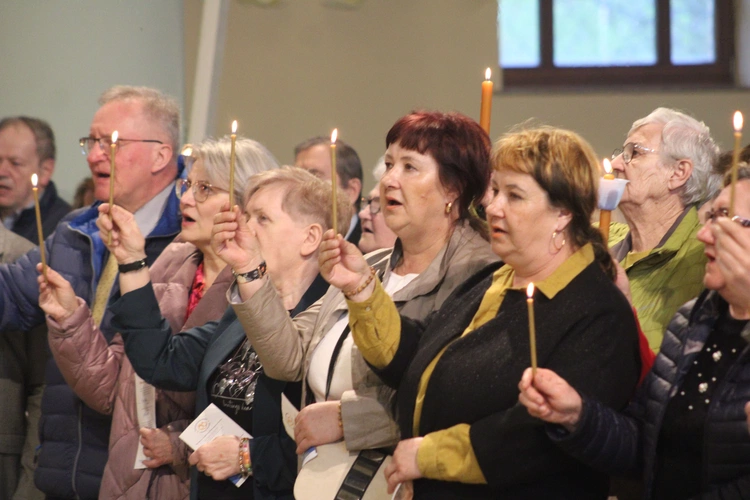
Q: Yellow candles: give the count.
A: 6